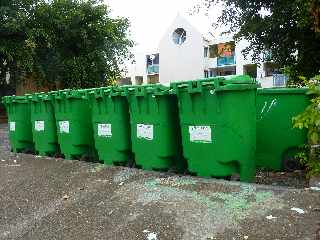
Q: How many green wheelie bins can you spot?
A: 7